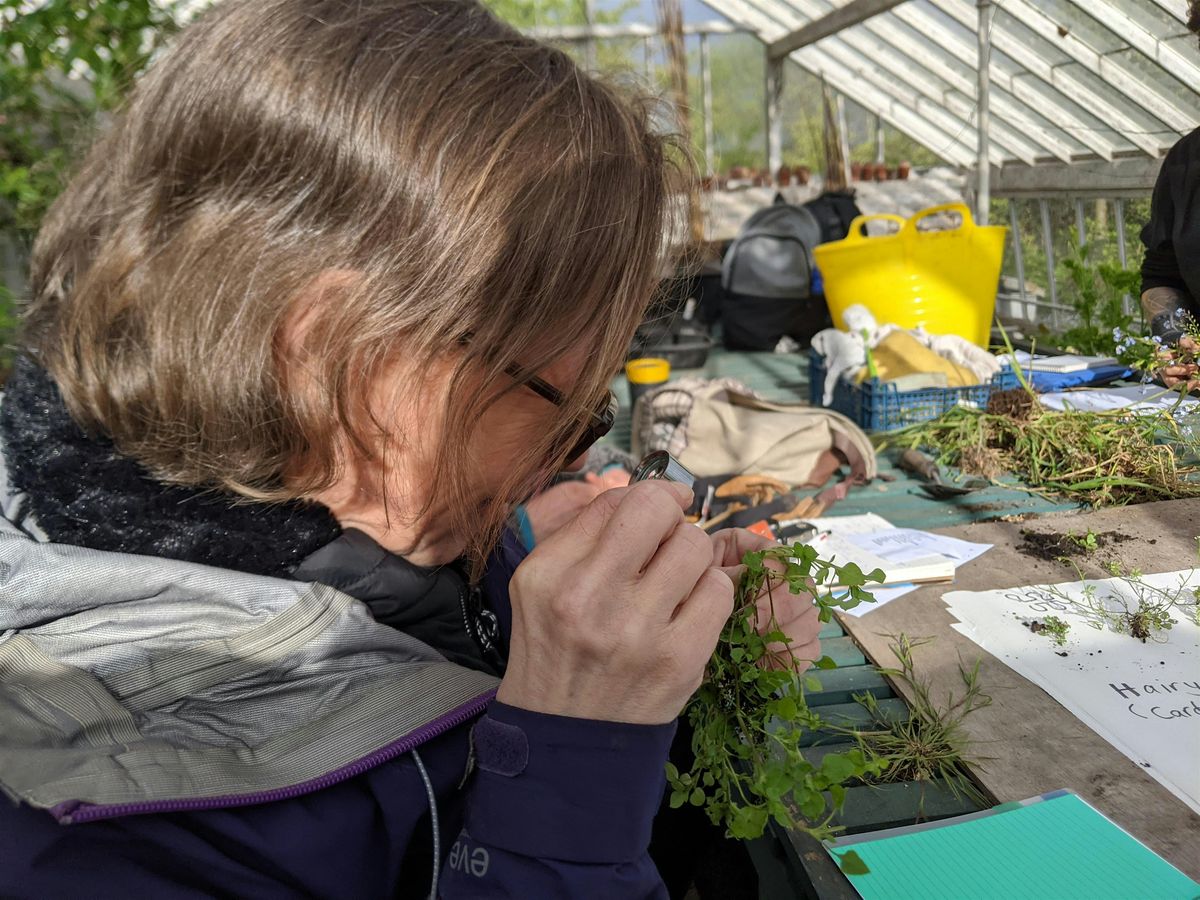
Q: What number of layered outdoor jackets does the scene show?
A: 2